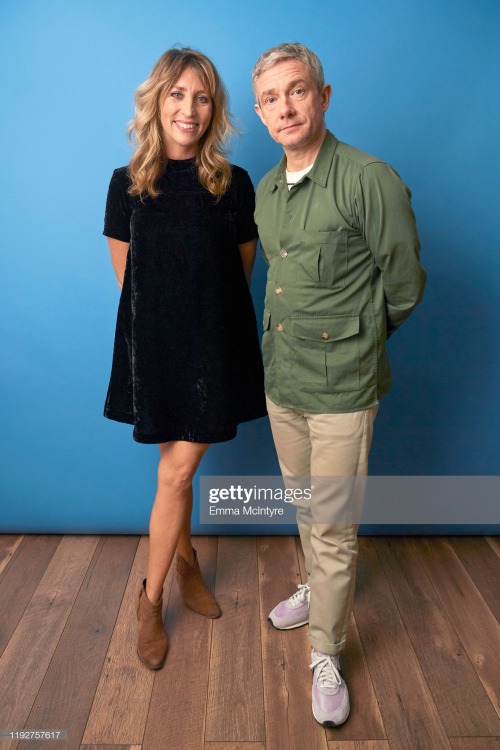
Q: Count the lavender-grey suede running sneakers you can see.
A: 2